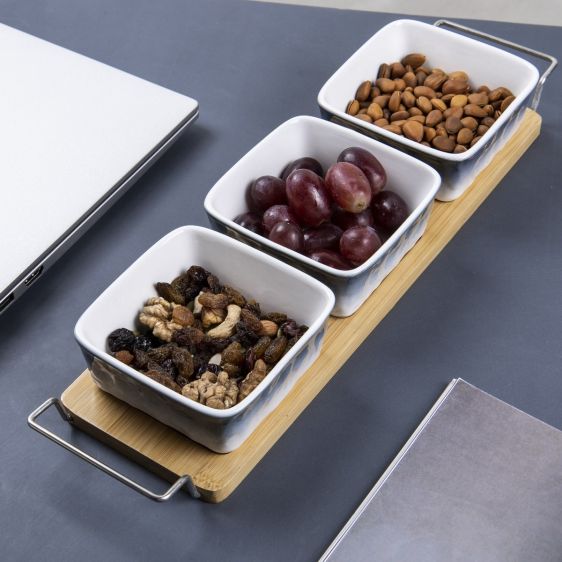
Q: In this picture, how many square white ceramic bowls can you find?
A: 3